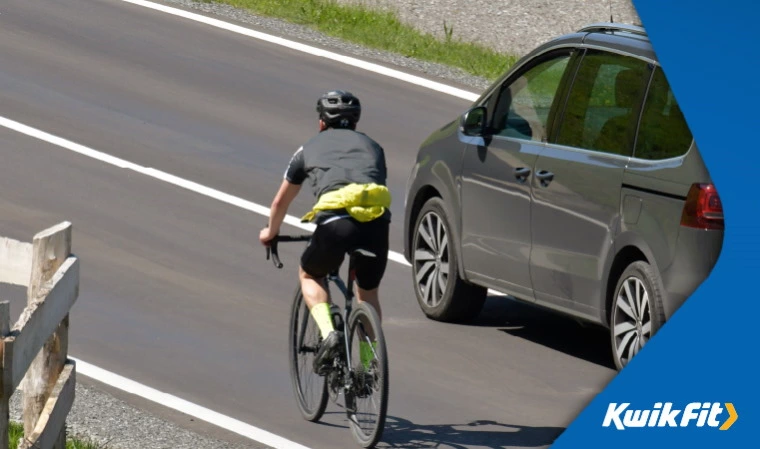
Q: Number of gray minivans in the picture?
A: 1